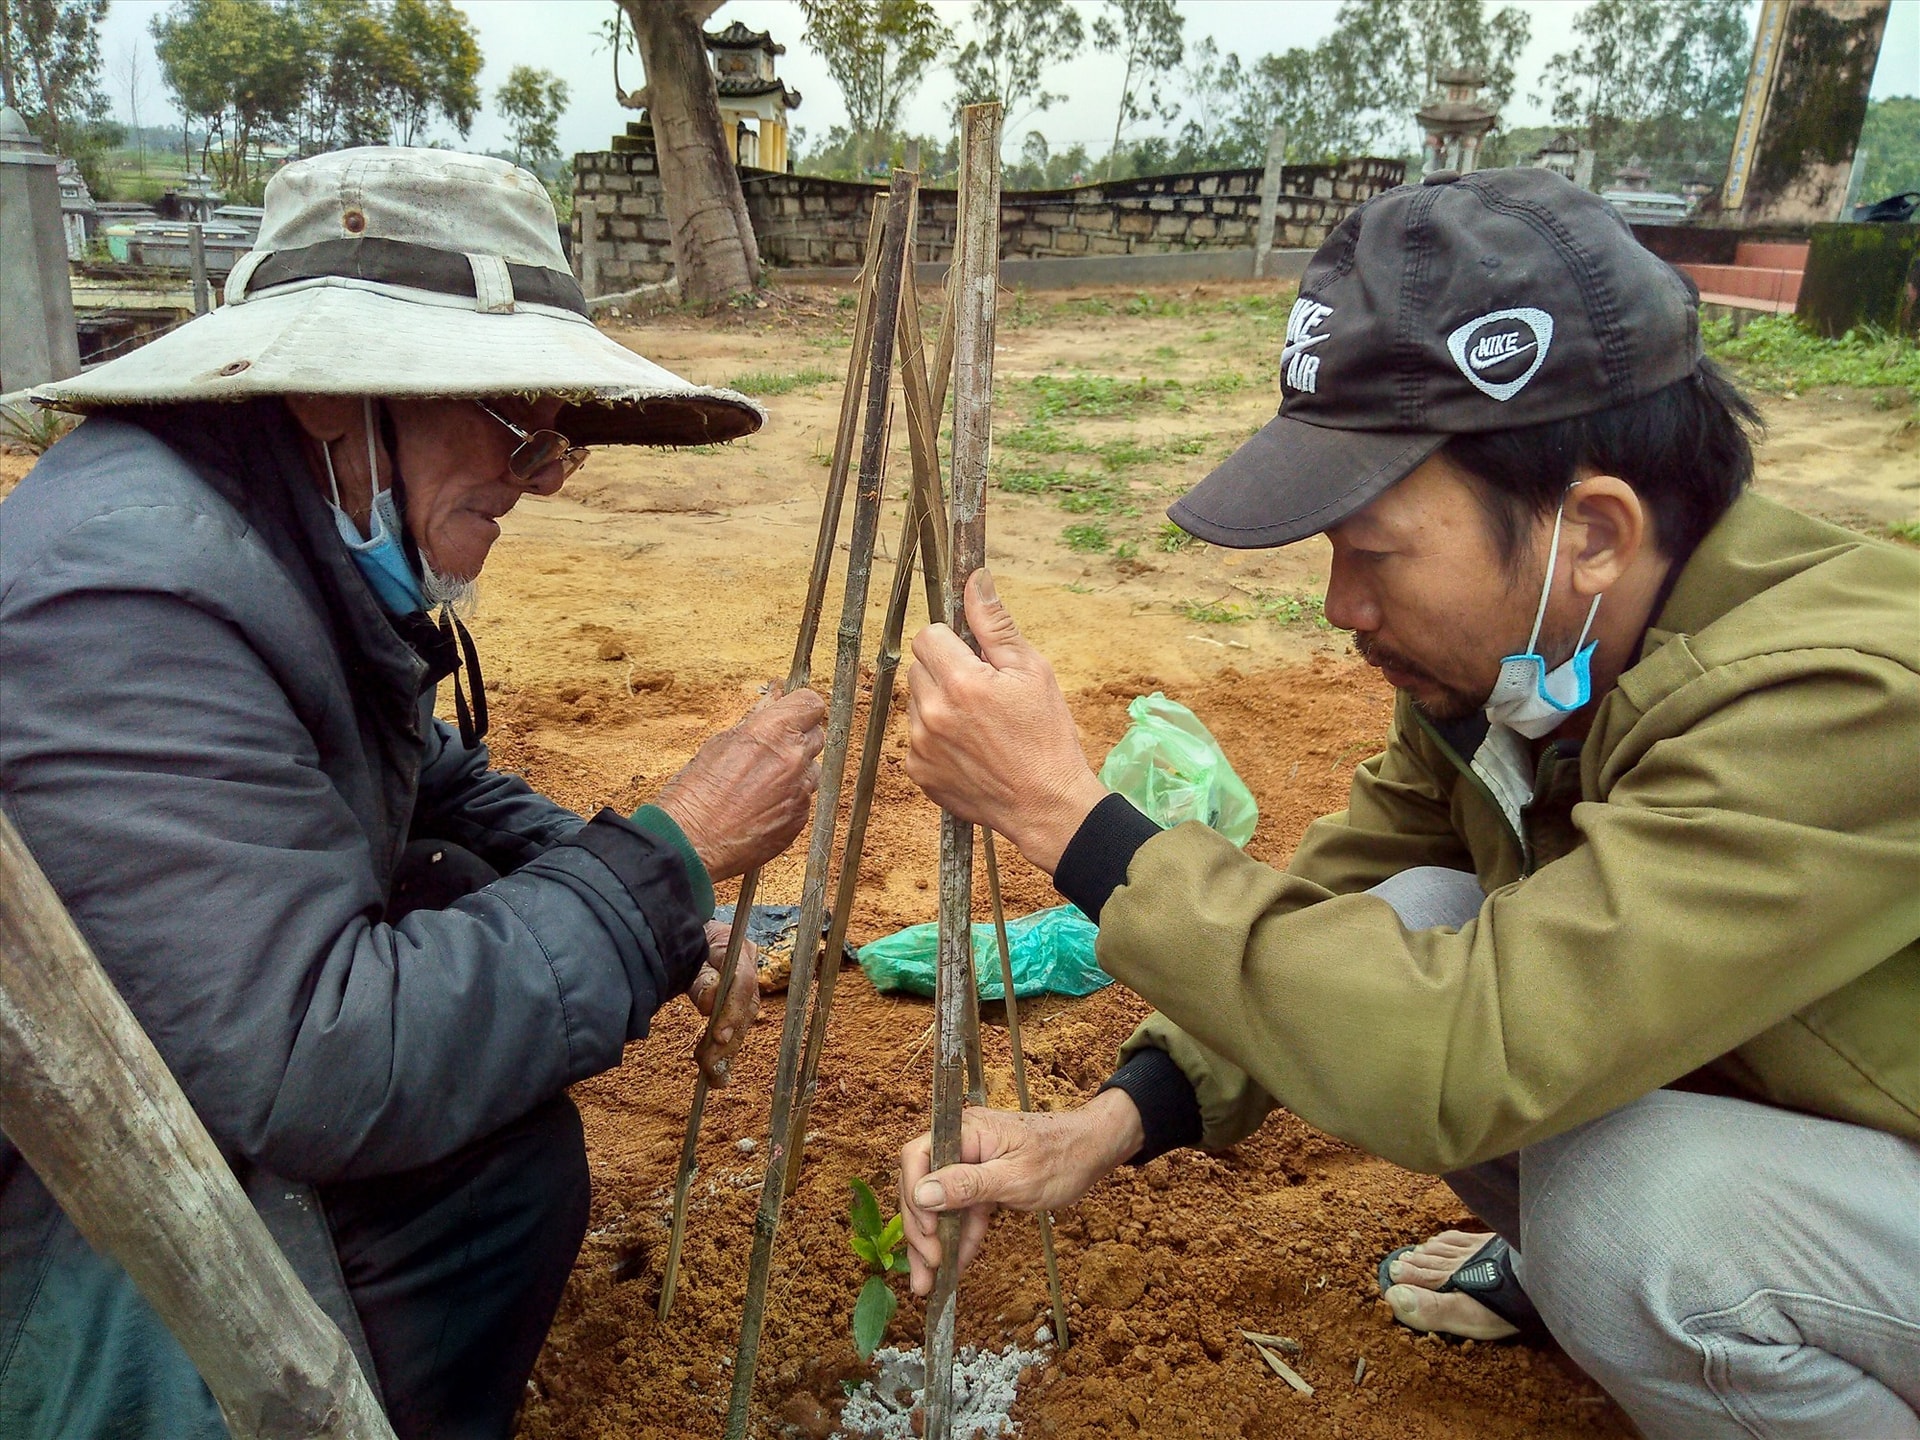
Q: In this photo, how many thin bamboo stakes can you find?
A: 6